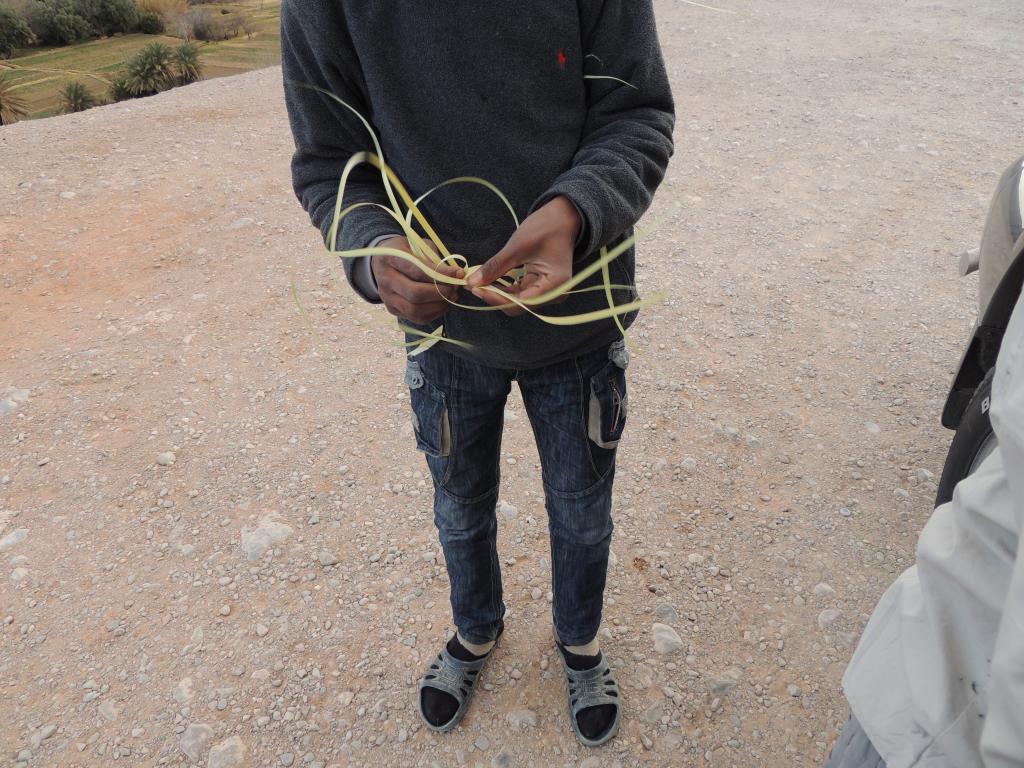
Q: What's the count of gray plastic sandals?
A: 2